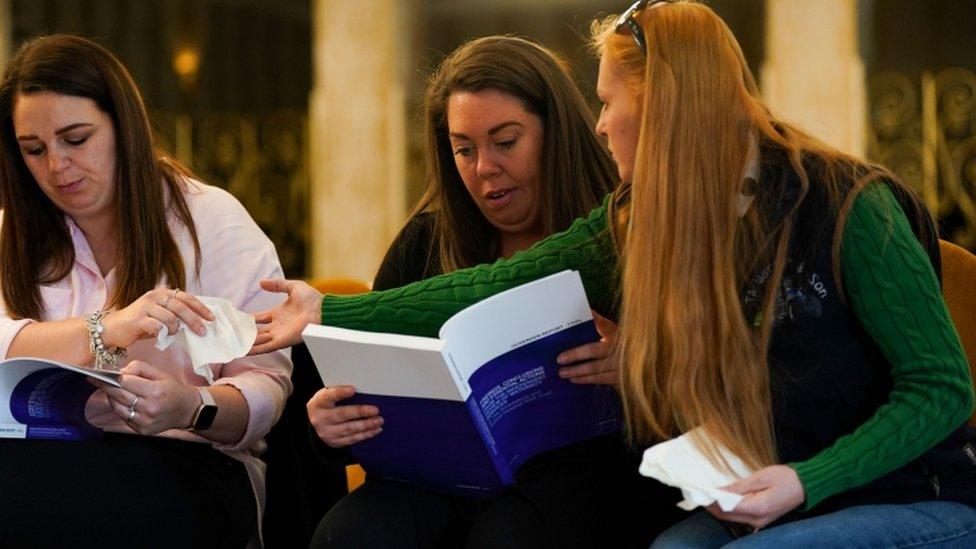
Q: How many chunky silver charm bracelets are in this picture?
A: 1